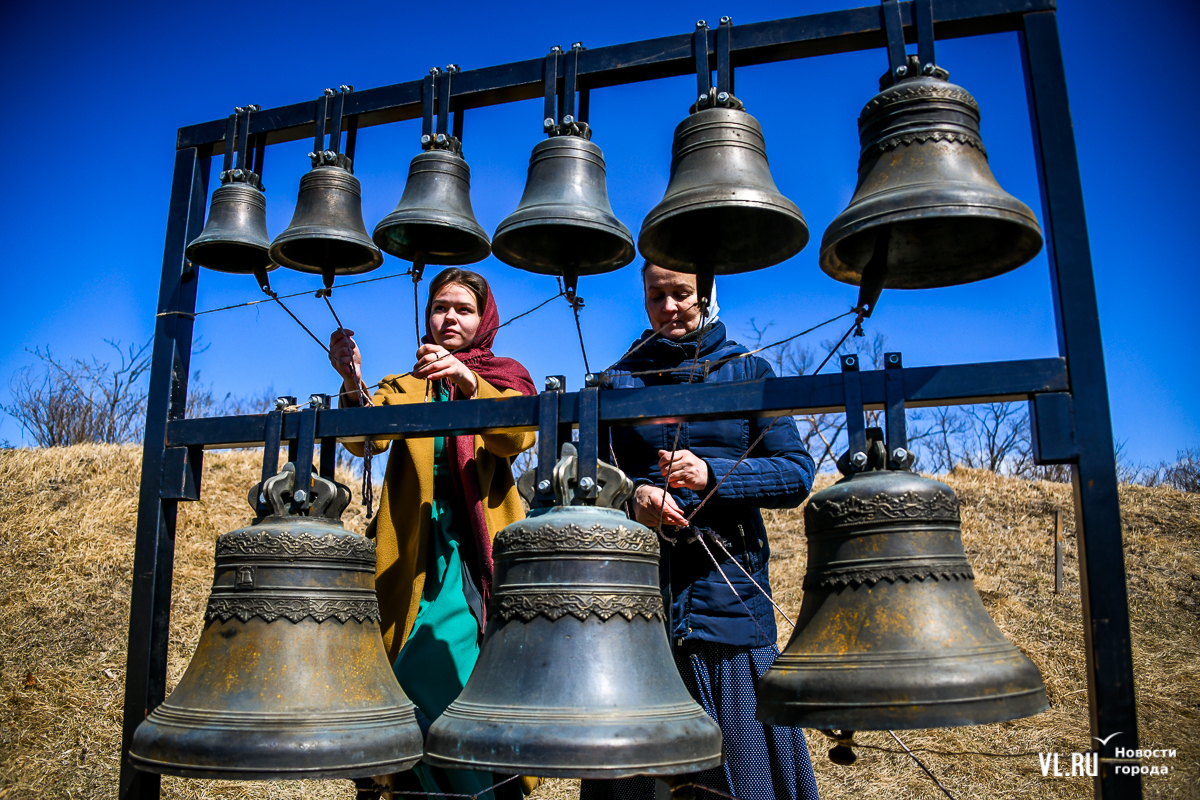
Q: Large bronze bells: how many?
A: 3